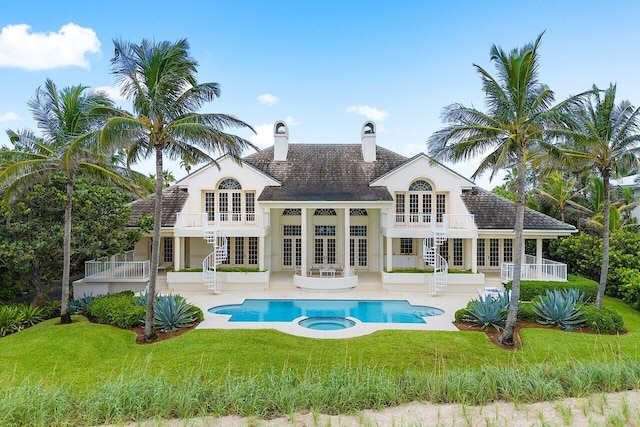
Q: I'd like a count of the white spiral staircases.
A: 2